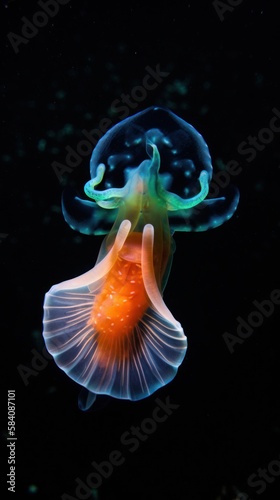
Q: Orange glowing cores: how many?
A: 1